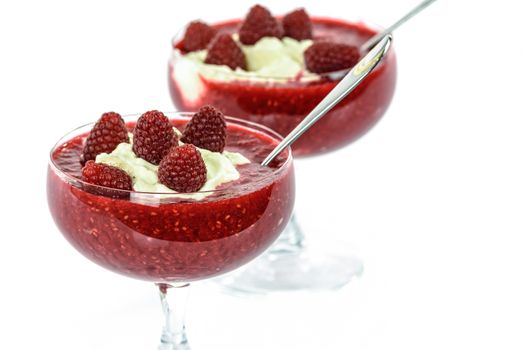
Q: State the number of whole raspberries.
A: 10